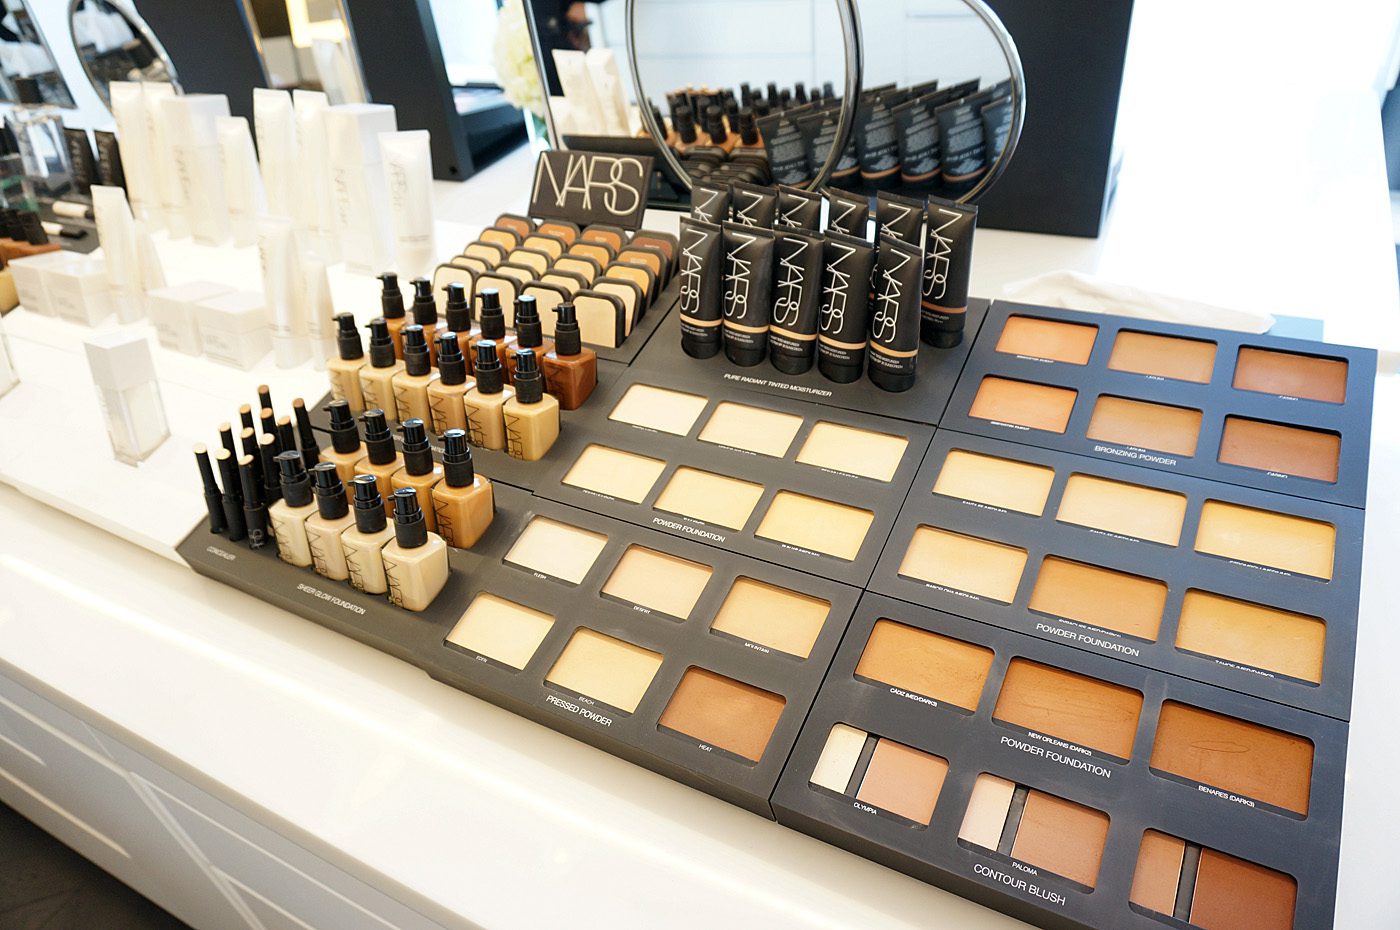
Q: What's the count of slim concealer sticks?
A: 11